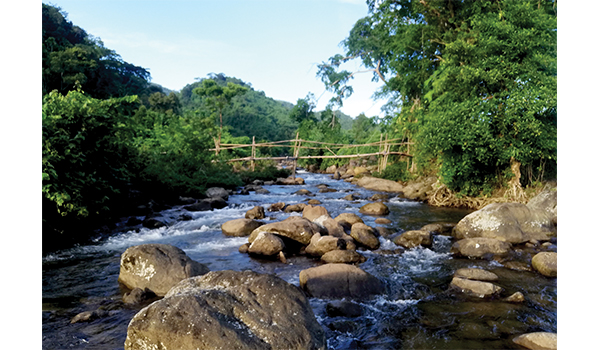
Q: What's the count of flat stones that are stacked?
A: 2